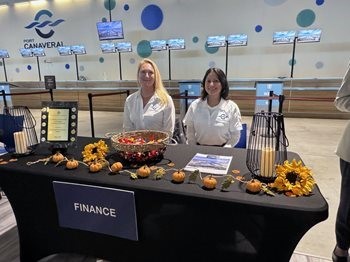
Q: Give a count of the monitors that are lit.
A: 14